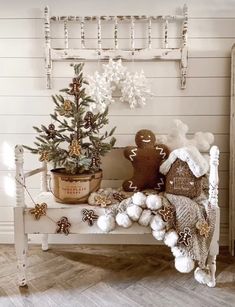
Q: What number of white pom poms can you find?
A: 12